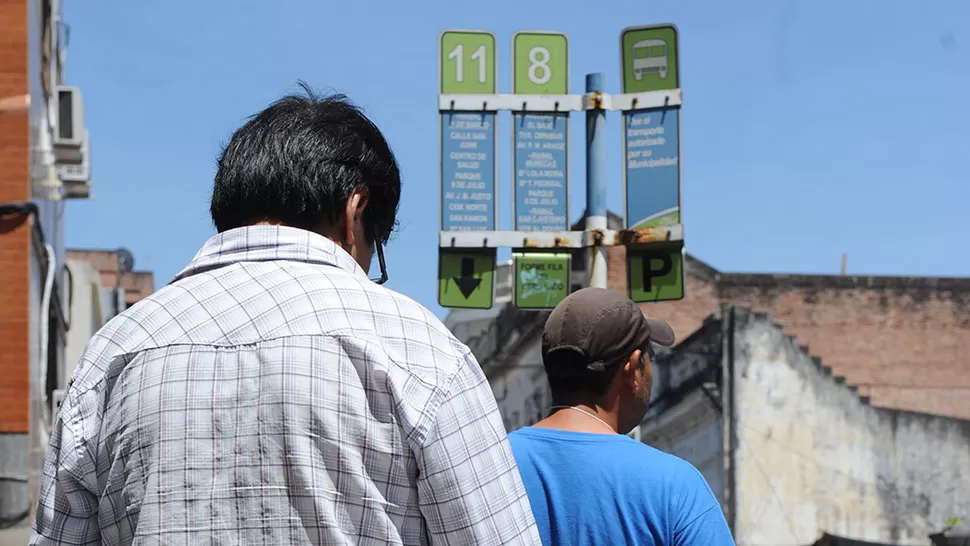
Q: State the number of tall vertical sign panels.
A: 3